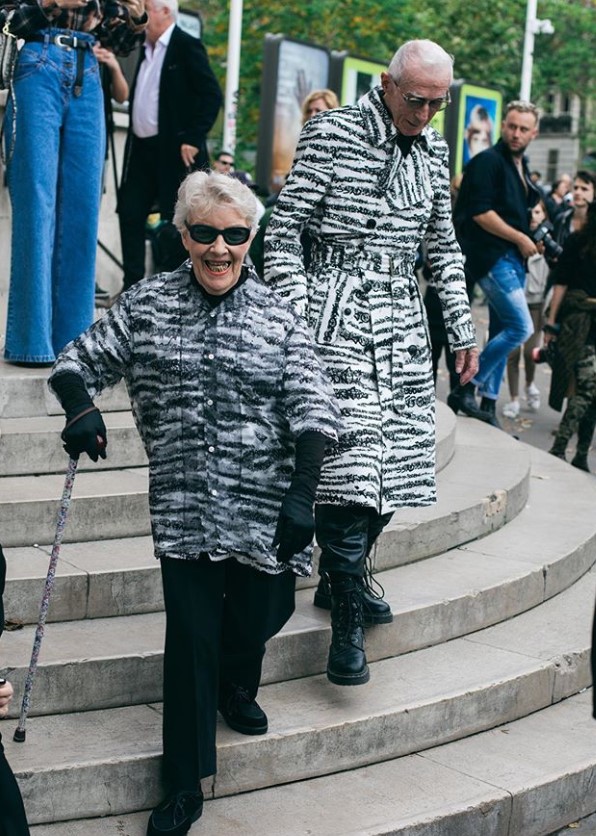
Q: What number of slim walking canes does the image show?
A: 1